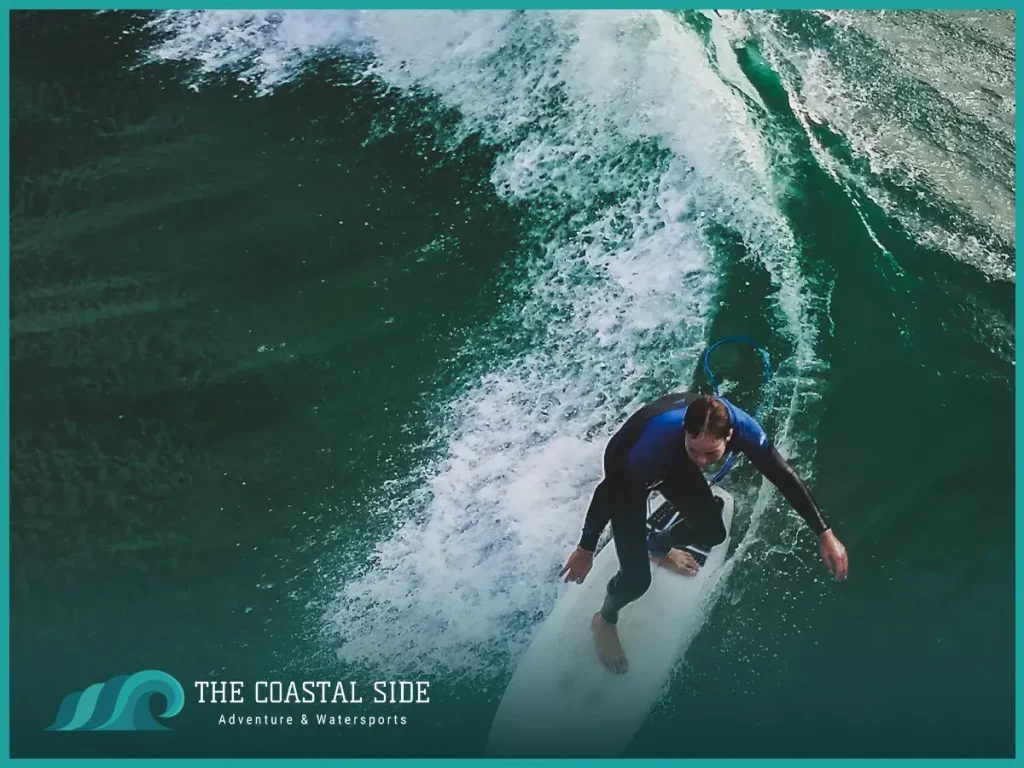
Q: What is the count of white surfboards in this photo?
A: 1